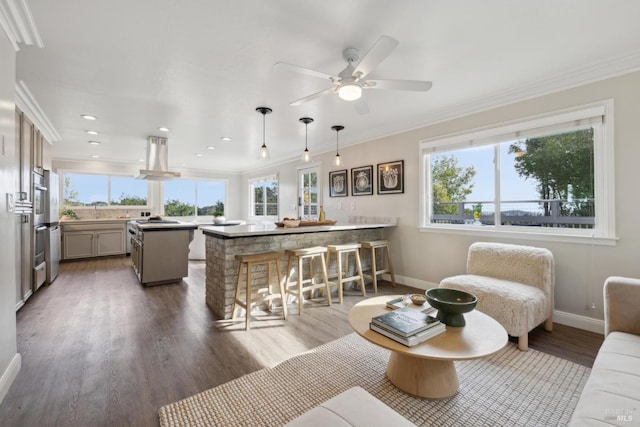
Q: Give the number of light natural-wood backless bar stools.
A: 4